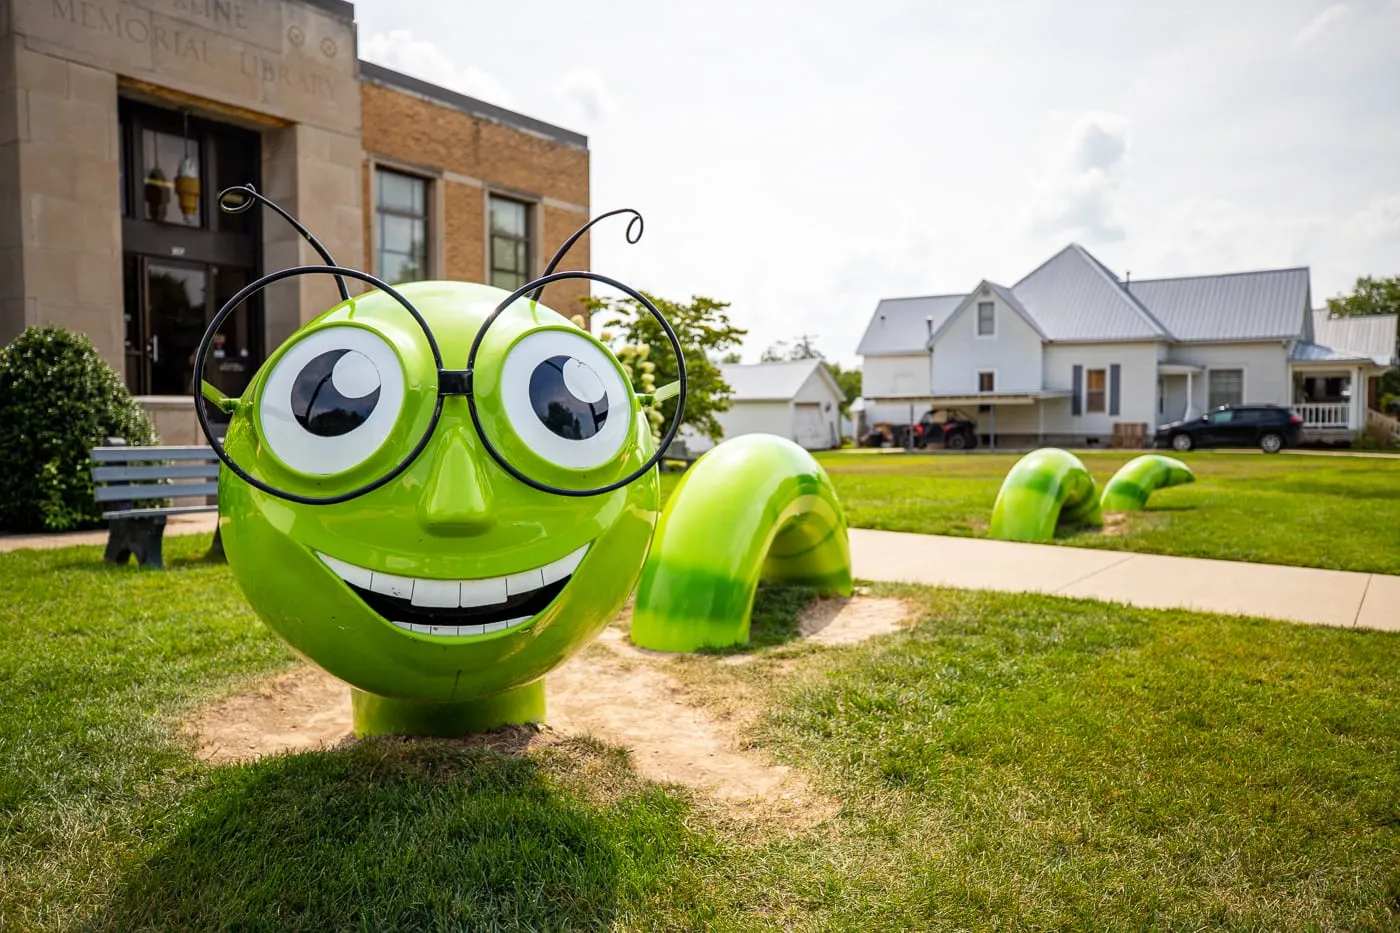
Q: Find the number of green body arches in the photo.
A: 3